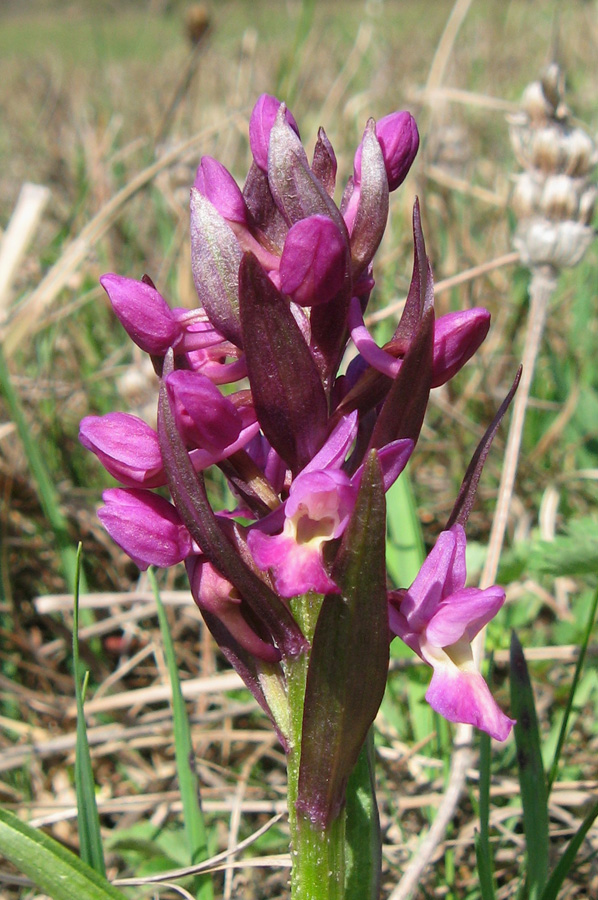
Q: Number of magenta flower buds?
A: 9